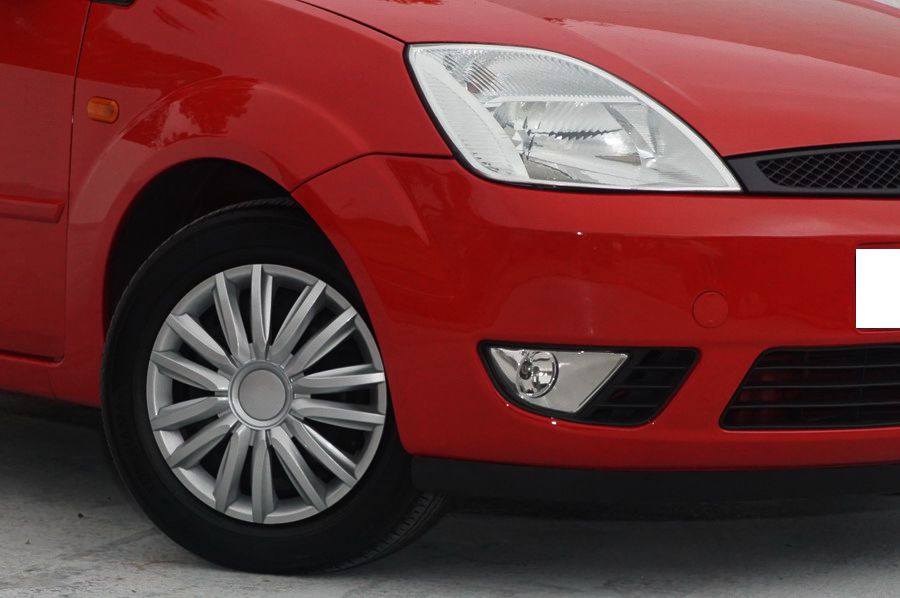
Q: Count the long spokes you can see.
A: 14